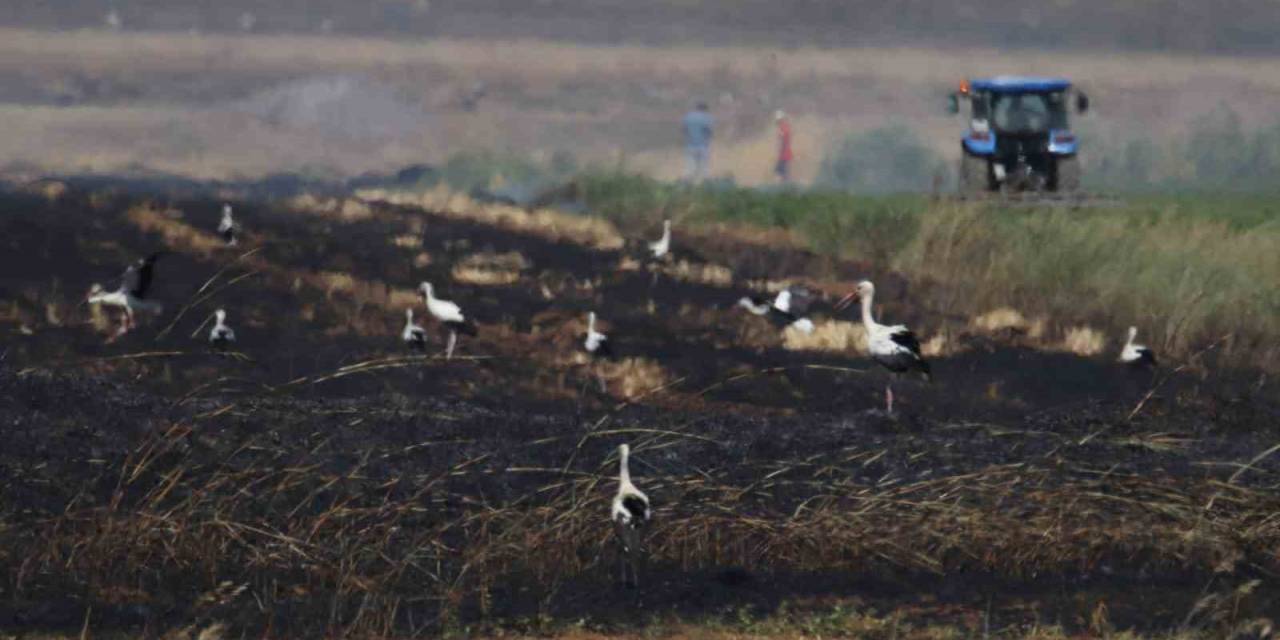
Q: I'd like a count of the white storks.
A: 11